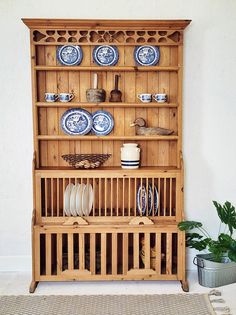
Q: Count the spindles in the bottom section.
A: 12